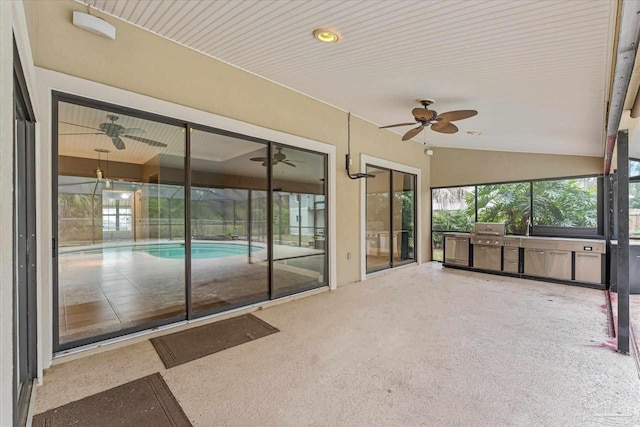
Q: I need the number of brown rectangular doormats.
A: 2